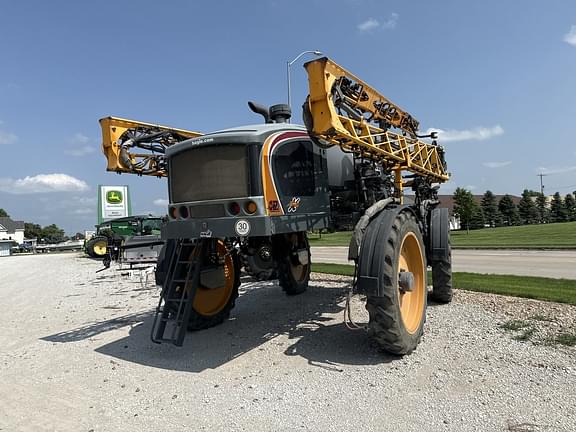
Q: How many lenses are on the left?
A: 2